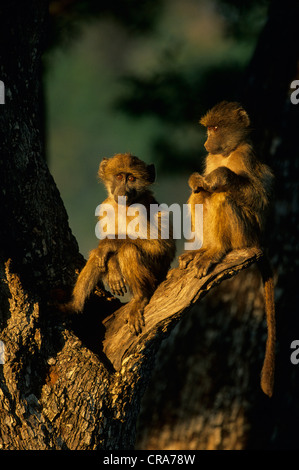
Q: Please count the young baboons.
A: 2